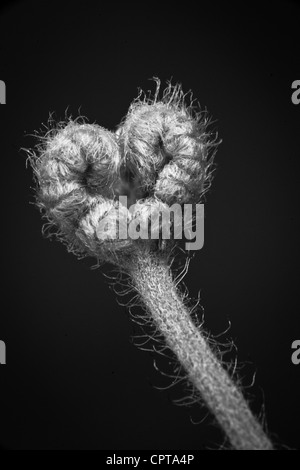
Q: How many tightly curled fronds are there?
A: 2